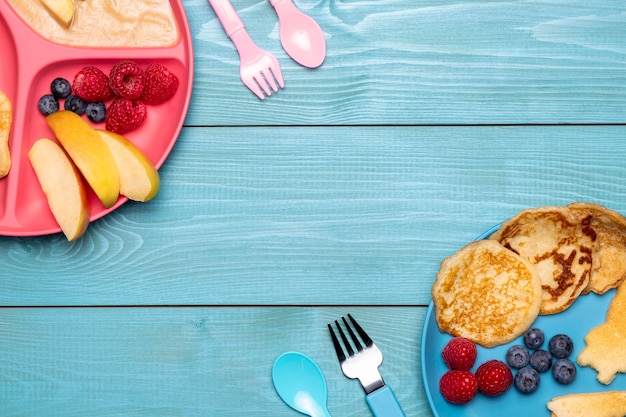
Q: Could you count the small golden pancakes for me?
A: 3